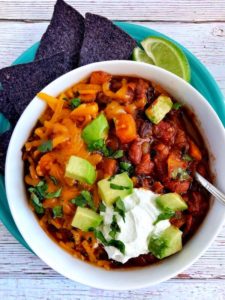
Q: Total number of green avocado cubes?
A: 7